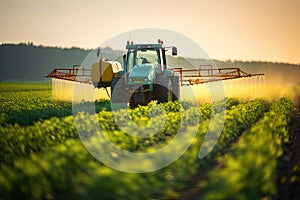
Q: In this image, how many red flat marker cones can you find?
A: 0